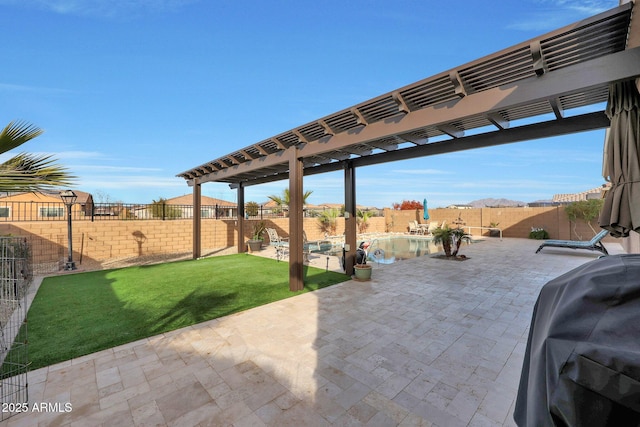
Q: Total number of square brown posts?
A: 4